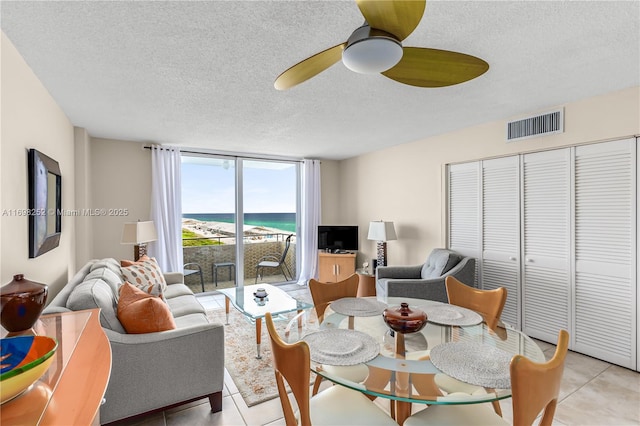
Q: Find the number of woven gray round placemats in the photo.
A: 4